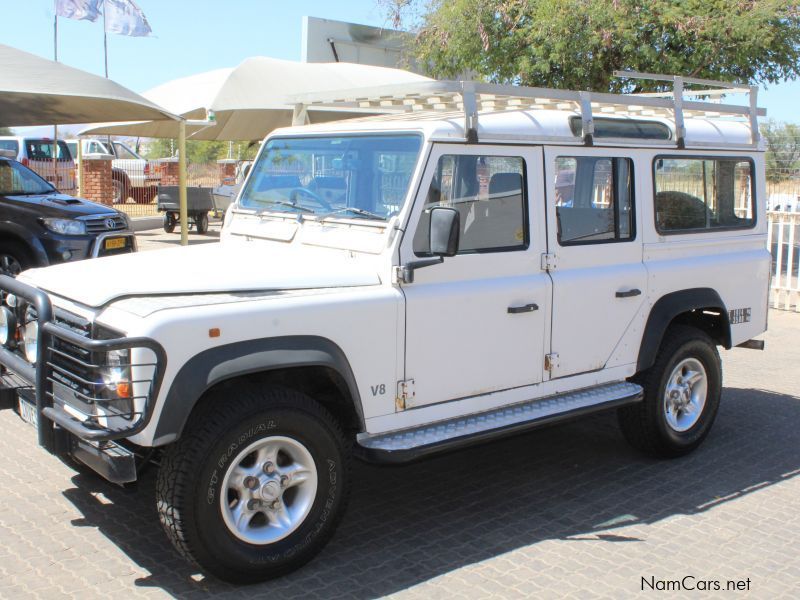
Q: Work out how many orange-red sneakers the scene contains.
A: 0